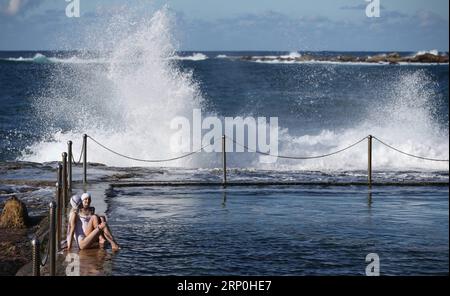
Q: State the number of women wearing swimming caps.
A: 2